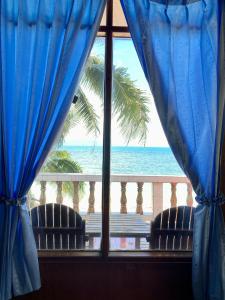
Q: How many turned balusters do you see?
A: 8